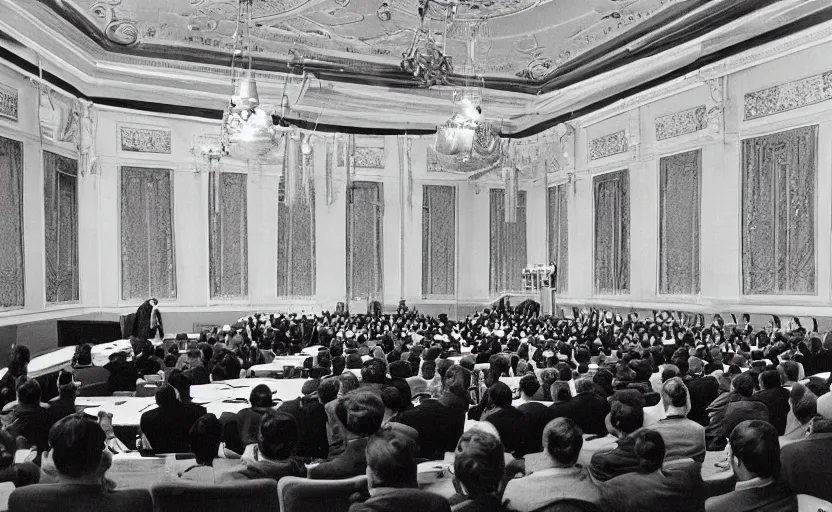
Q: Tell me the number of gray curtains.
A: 12